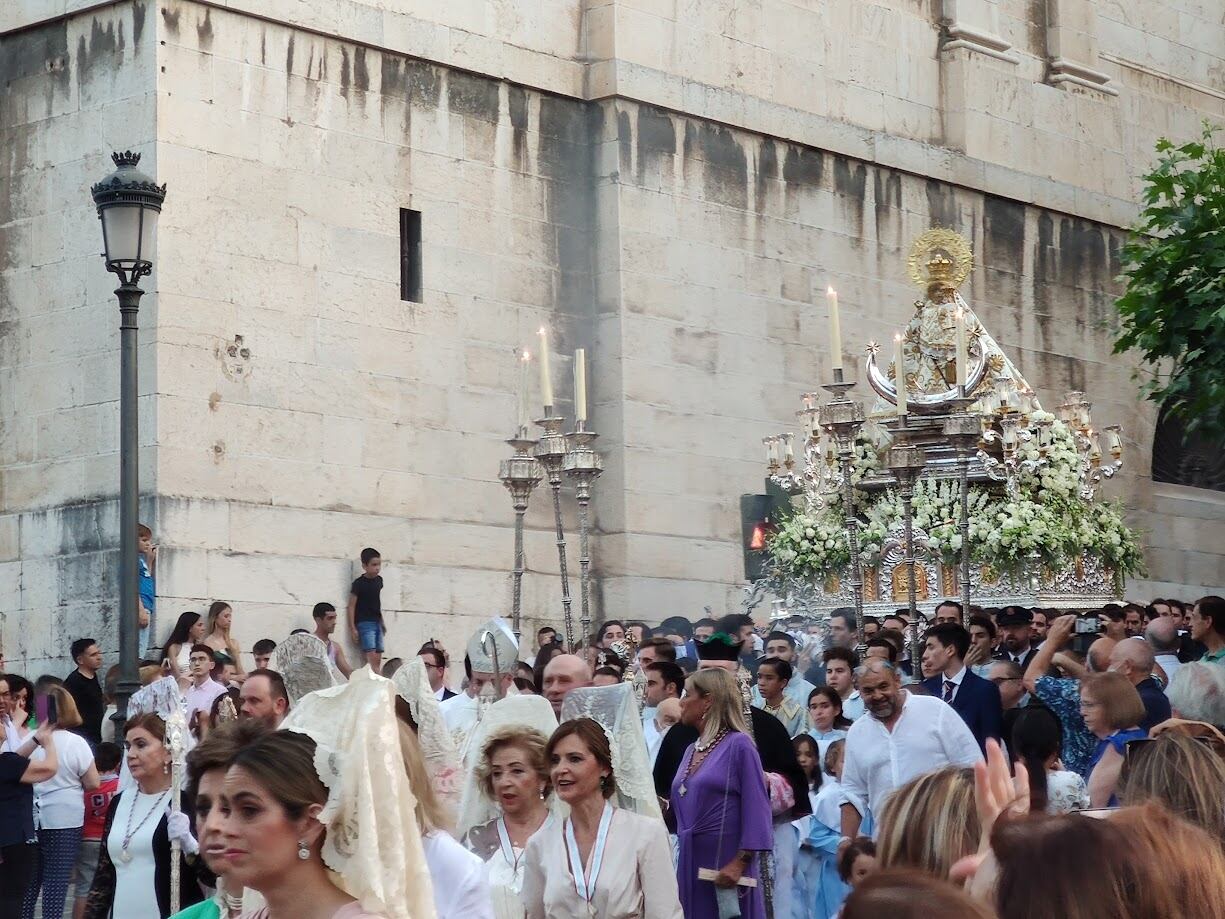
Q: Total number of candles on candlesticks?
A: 6